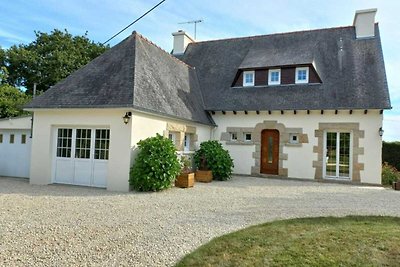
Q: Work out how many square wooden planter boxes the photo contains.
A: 2